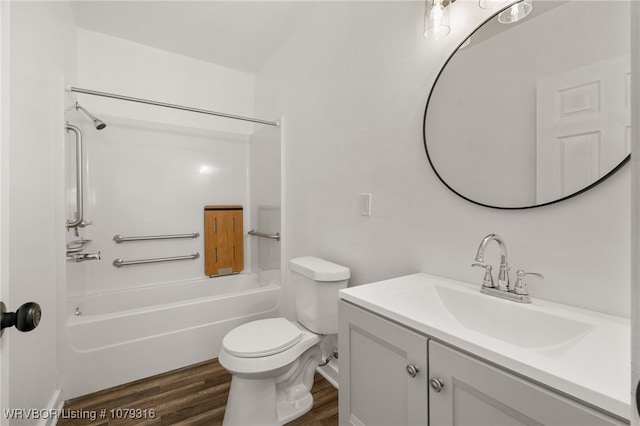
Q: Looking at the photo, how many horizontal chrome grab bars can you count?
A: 3